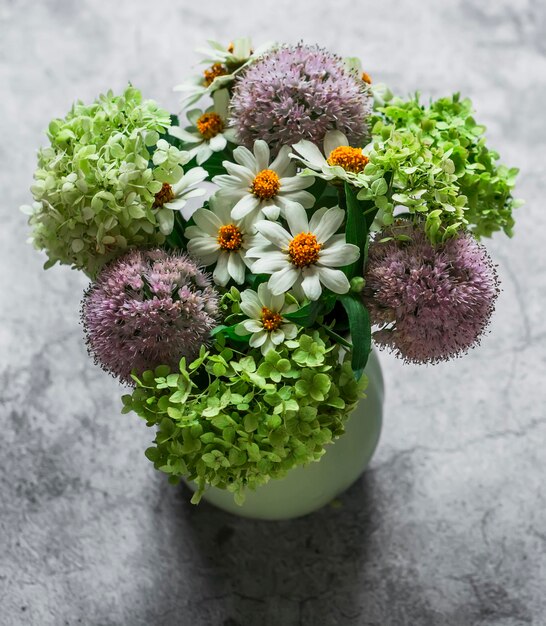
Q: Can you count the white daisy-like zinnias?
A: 10